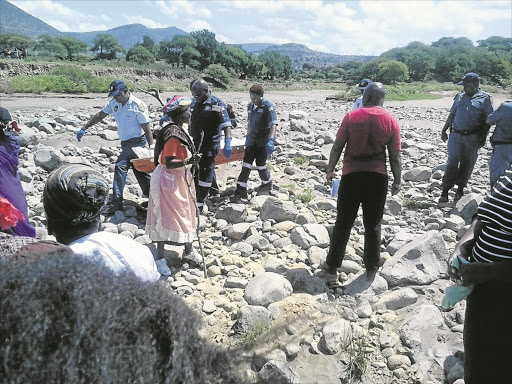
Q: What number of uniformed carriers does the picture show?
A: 3